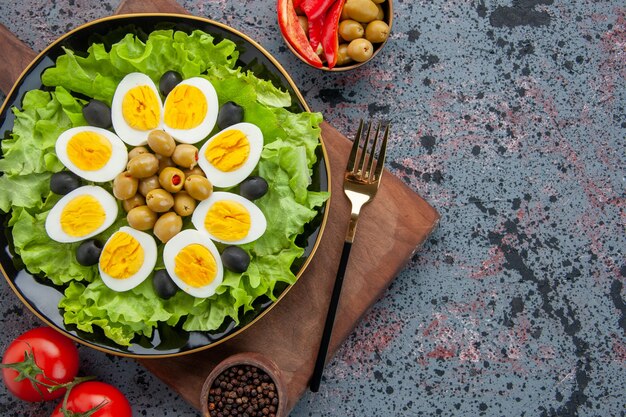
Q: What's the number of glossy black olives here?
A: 8